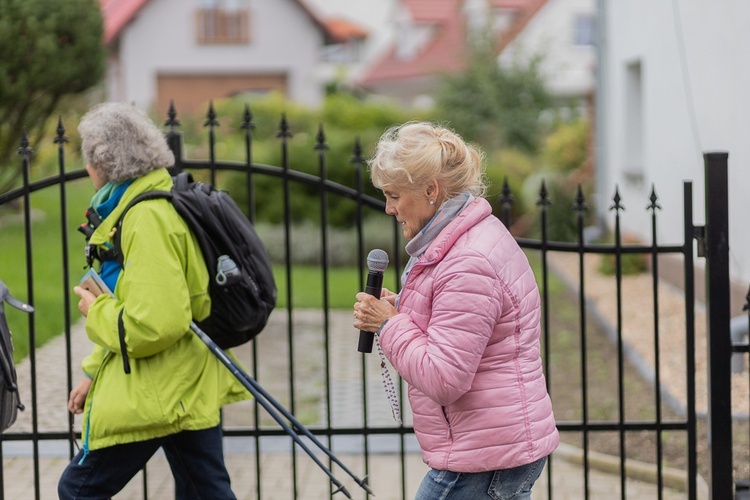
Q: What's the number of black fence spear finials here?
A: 13